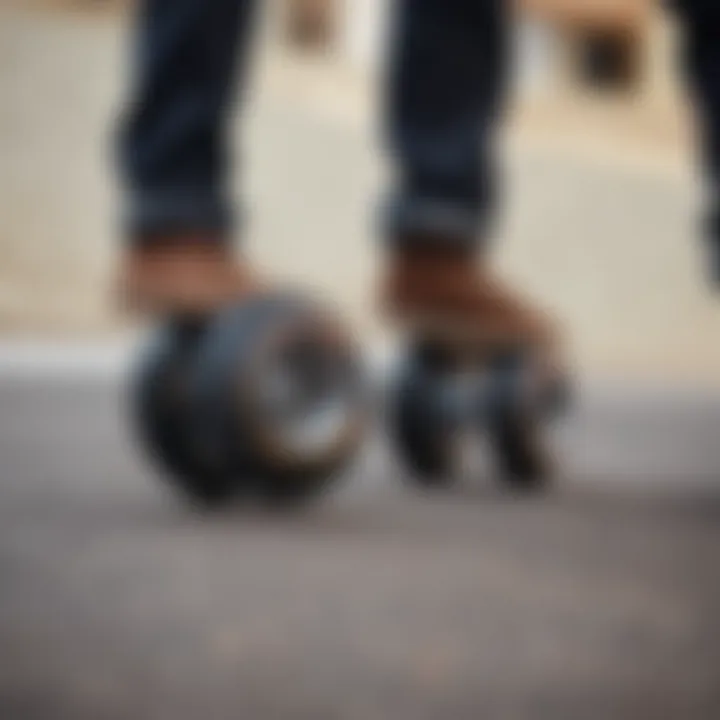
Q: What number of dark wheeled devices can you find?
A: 2